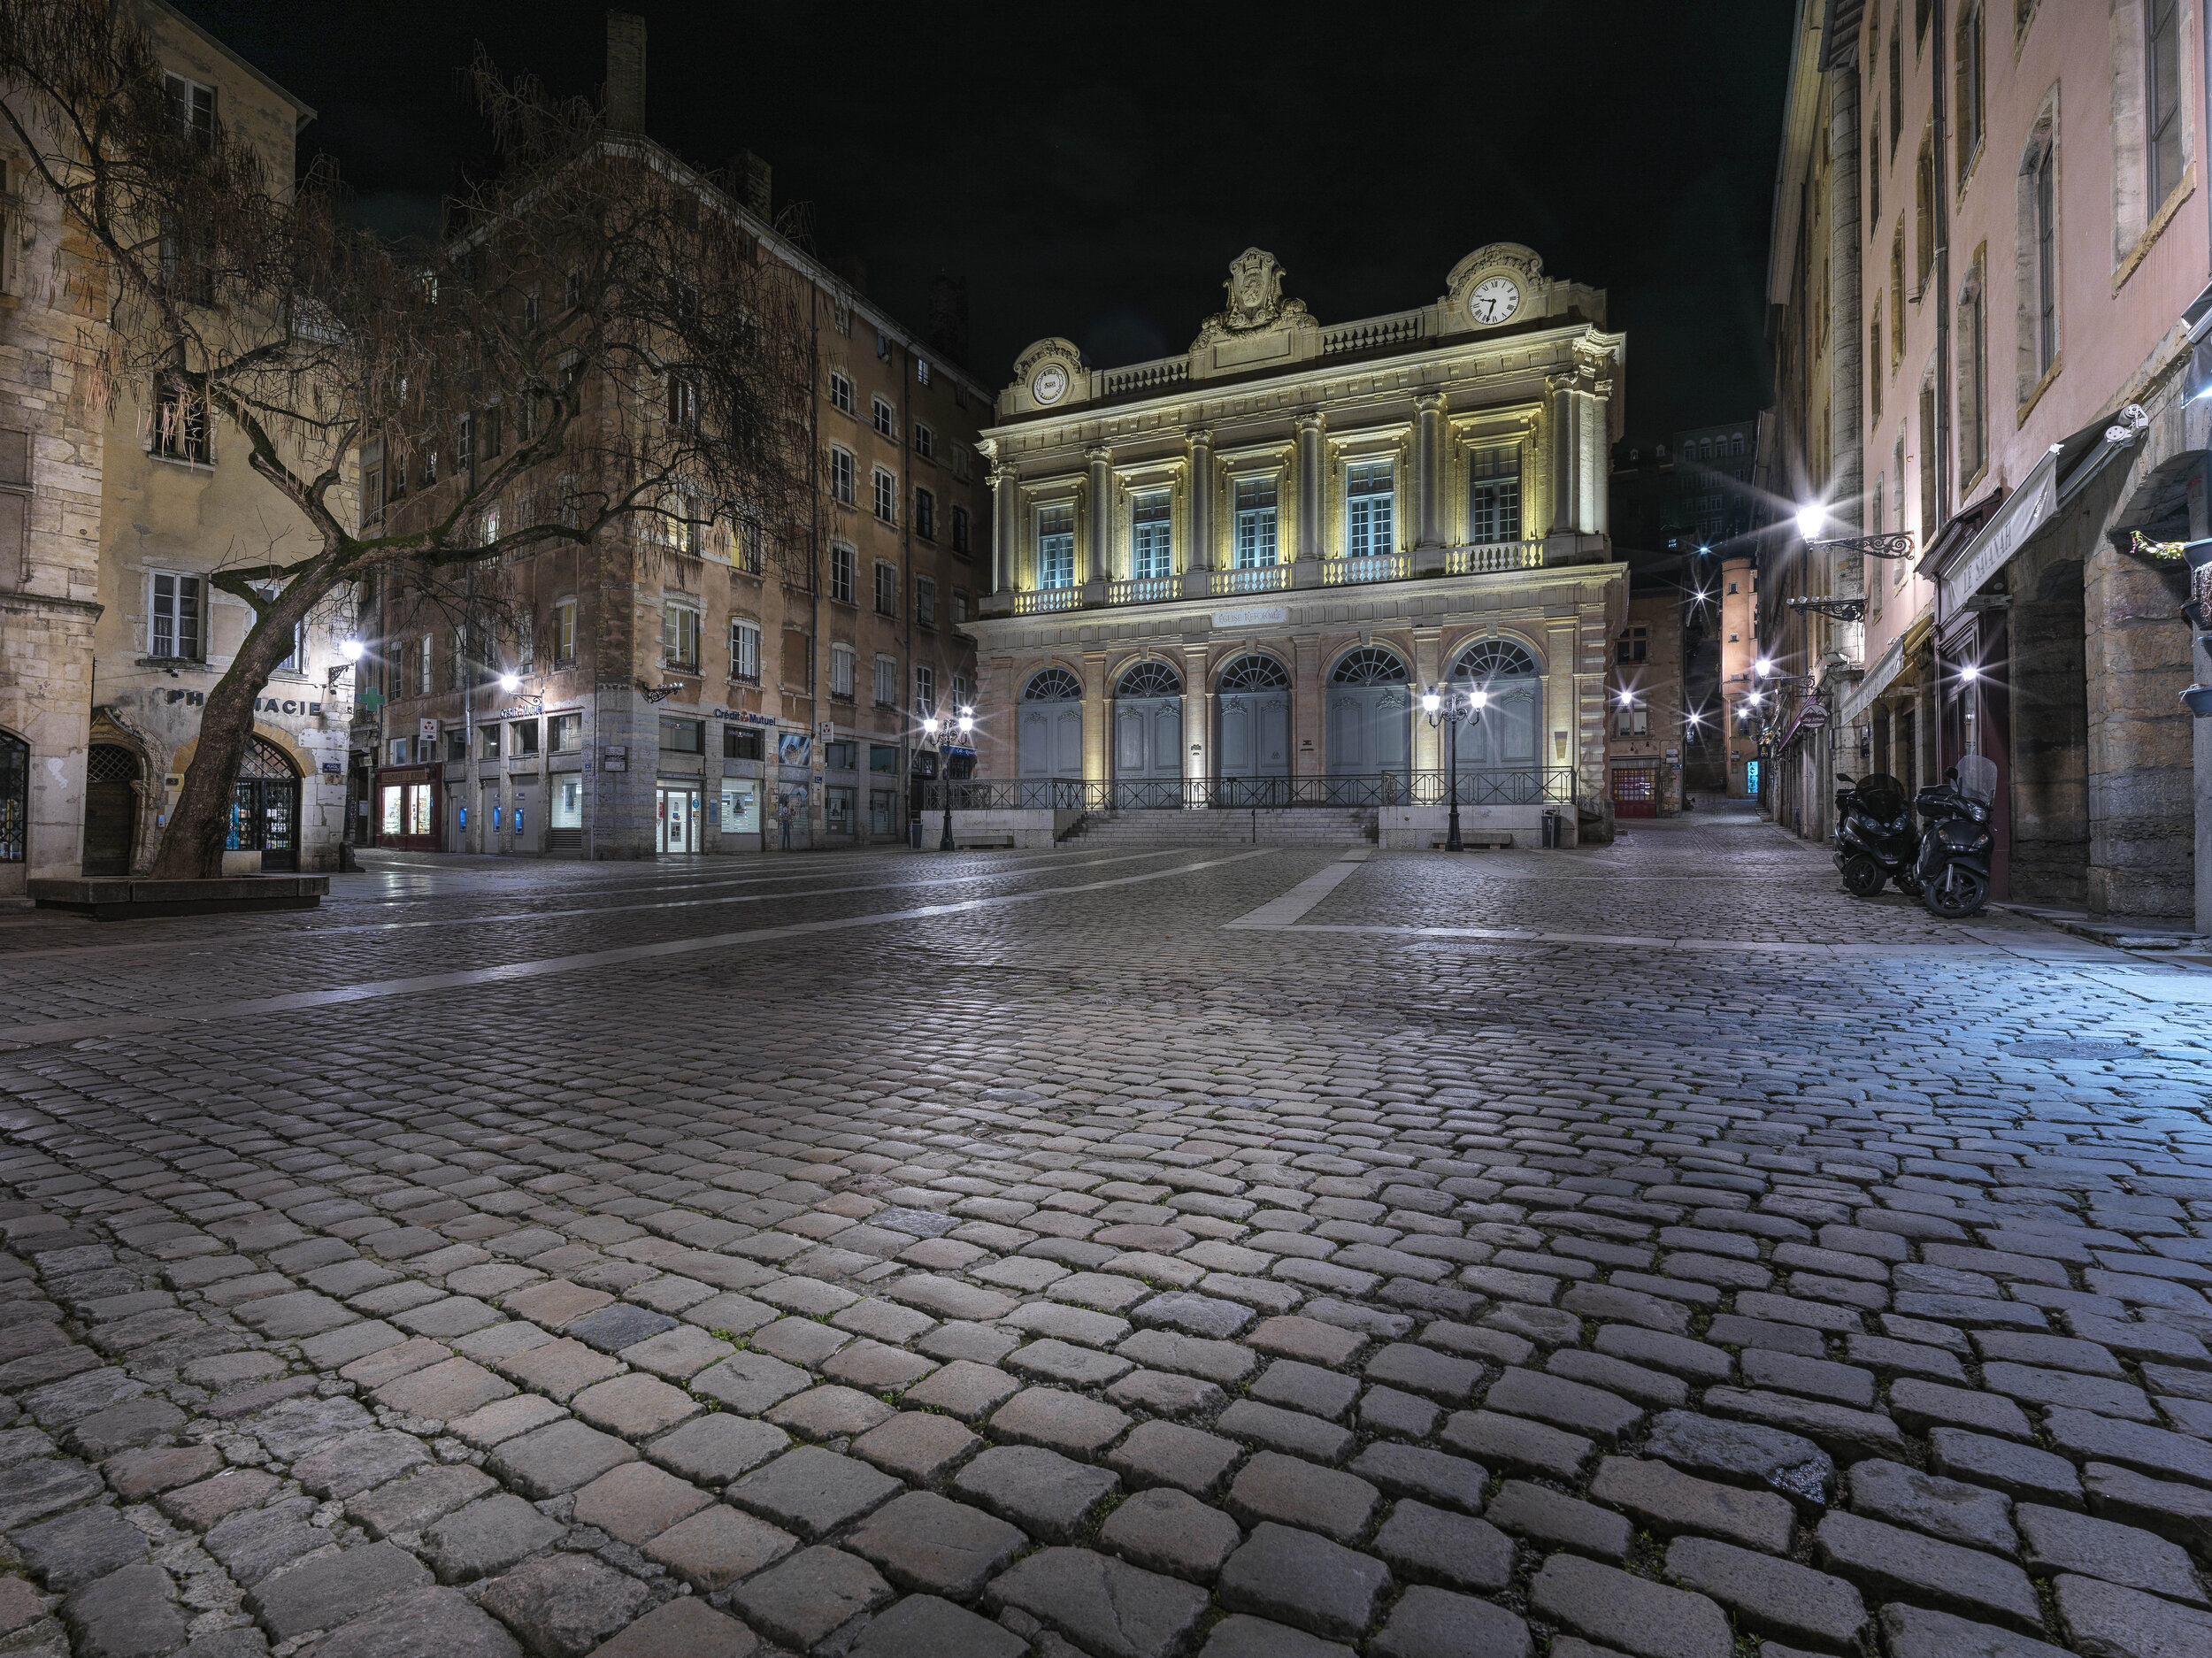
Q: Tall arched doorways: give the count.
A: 5